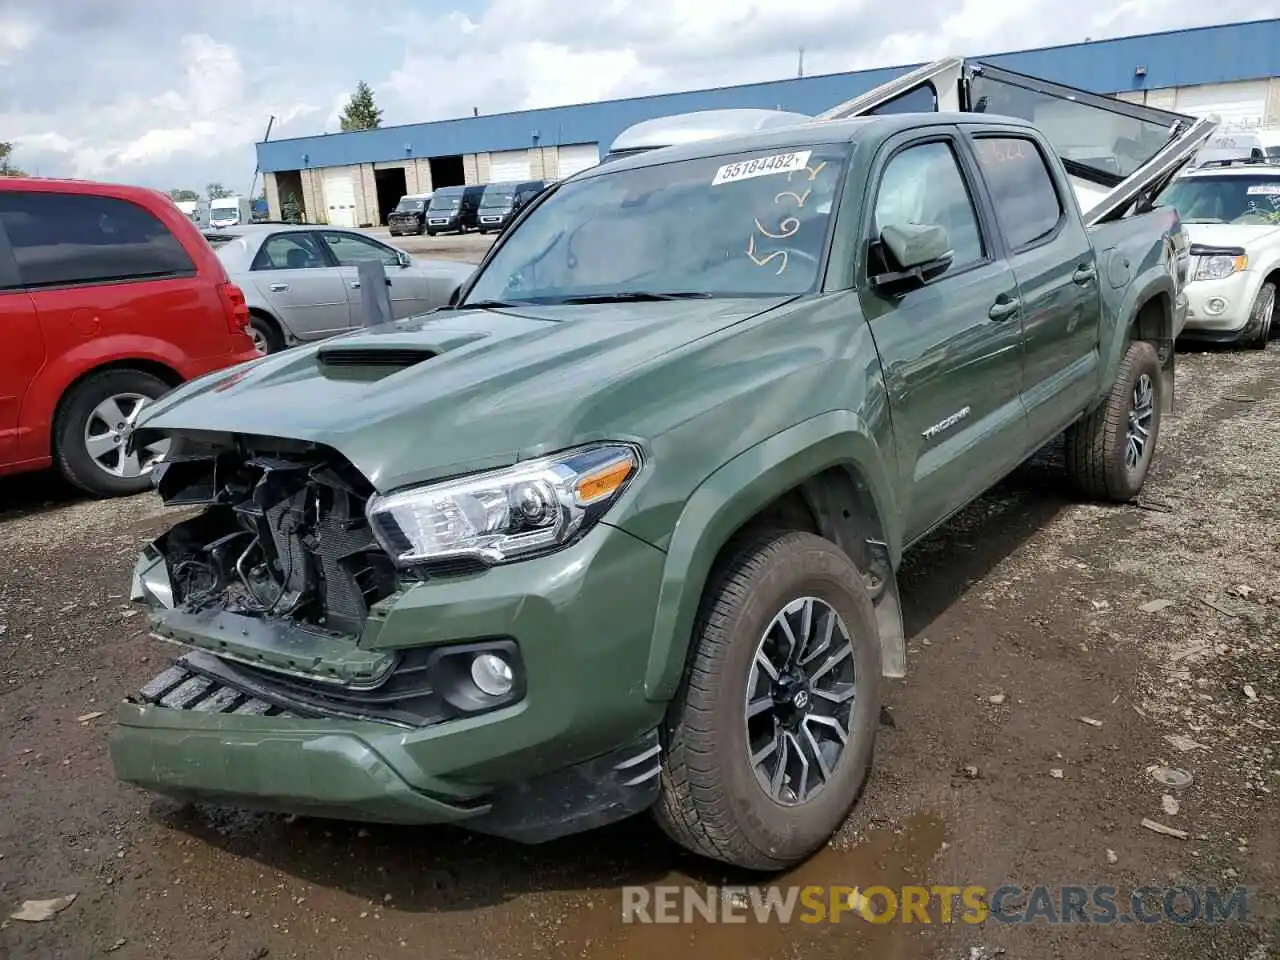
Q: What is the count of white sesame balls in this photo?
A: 0